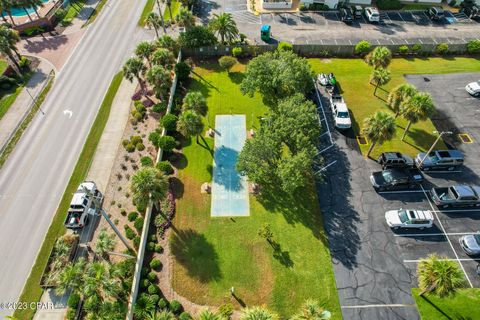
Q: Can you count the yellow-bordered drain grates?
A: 2